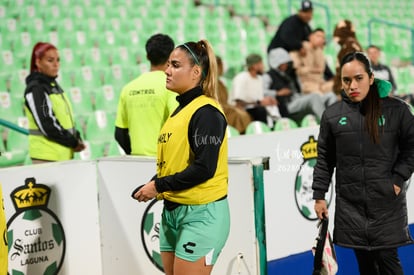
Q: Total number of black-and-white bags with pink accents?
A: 1